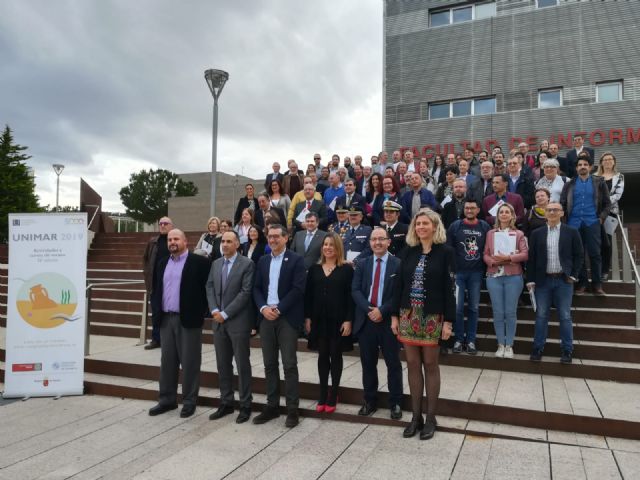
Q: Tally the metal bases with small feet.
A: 1